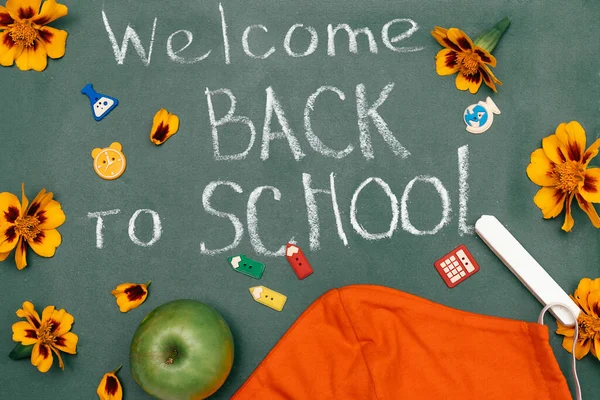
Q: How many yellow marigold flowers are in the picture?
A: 6